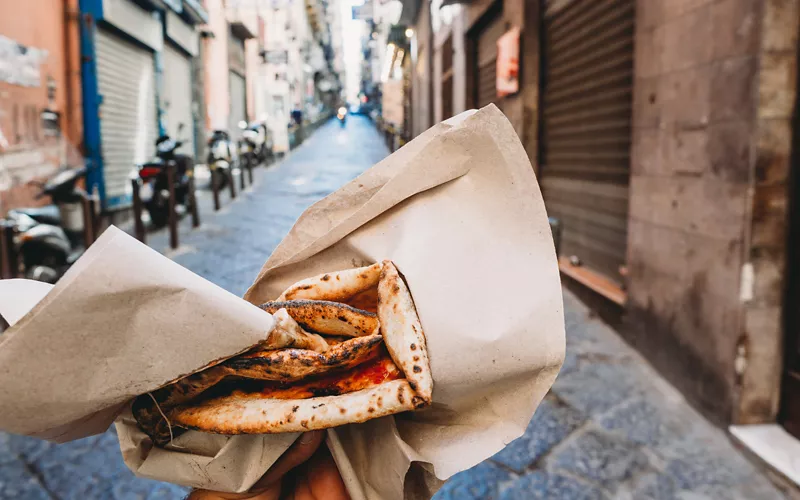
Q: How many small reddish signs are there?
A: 1